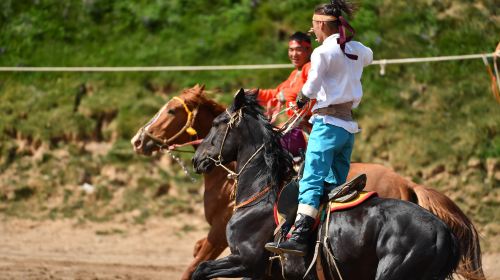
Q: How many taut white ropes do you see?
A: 1